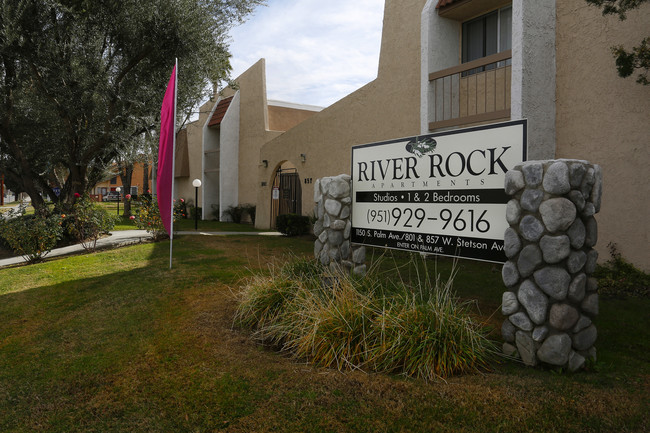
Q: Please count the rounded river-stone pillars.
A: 2